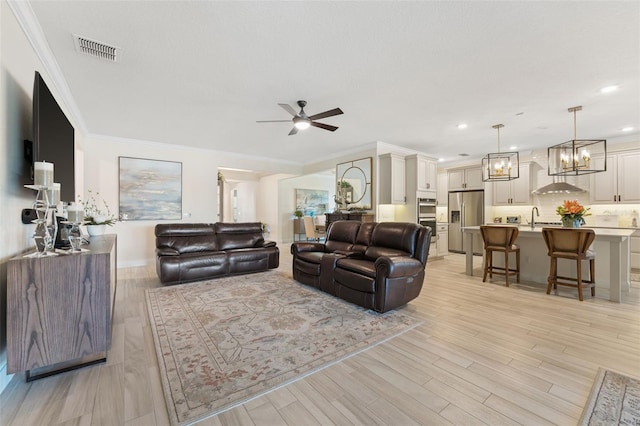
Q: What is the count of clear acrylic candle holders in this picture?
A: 3